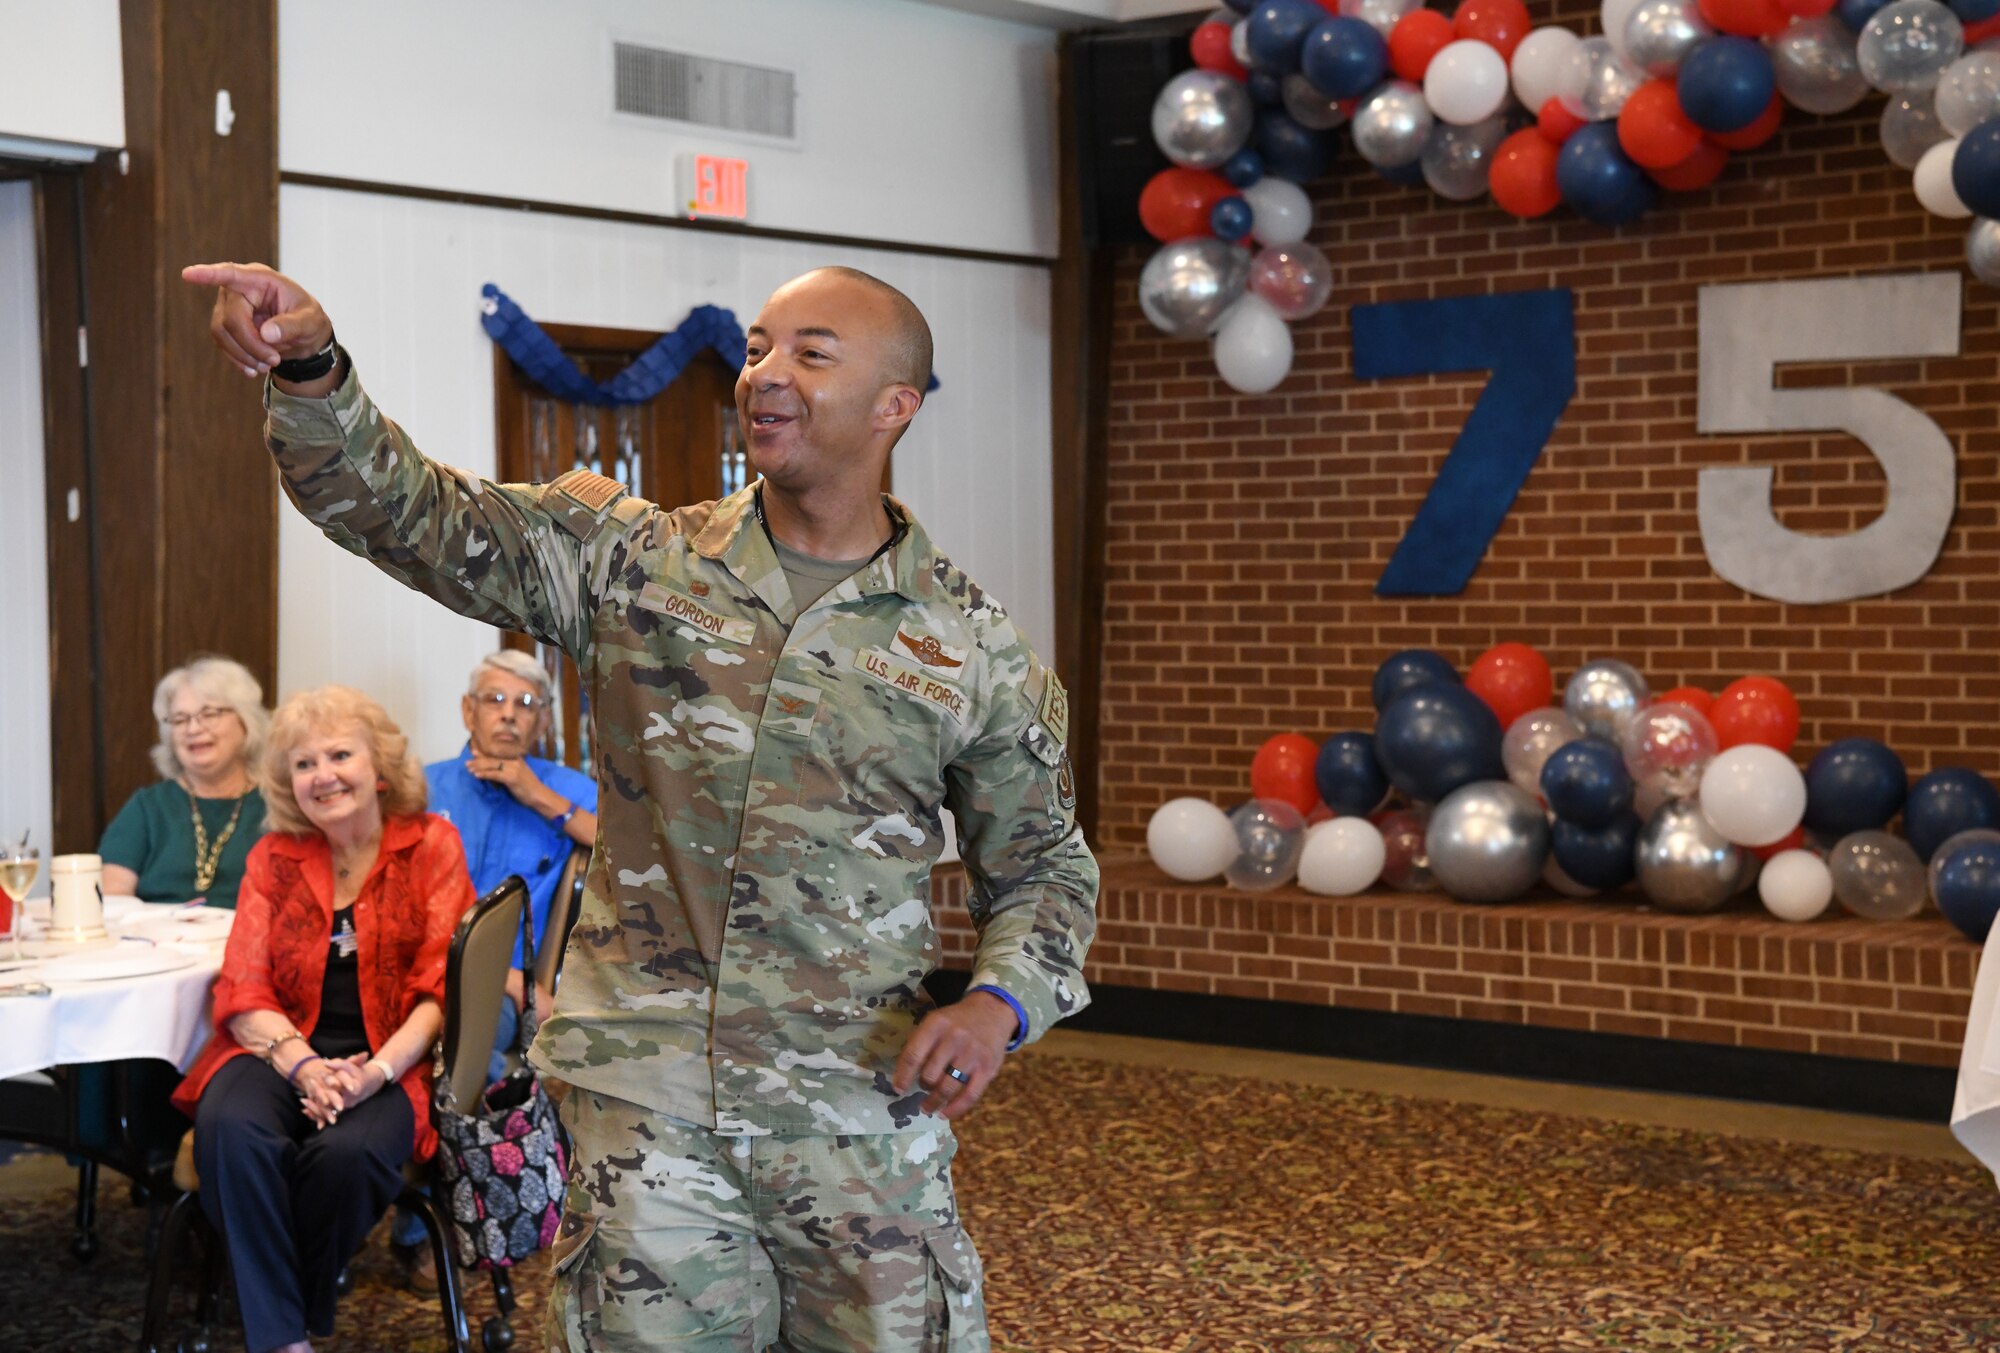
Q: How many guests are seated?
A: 3